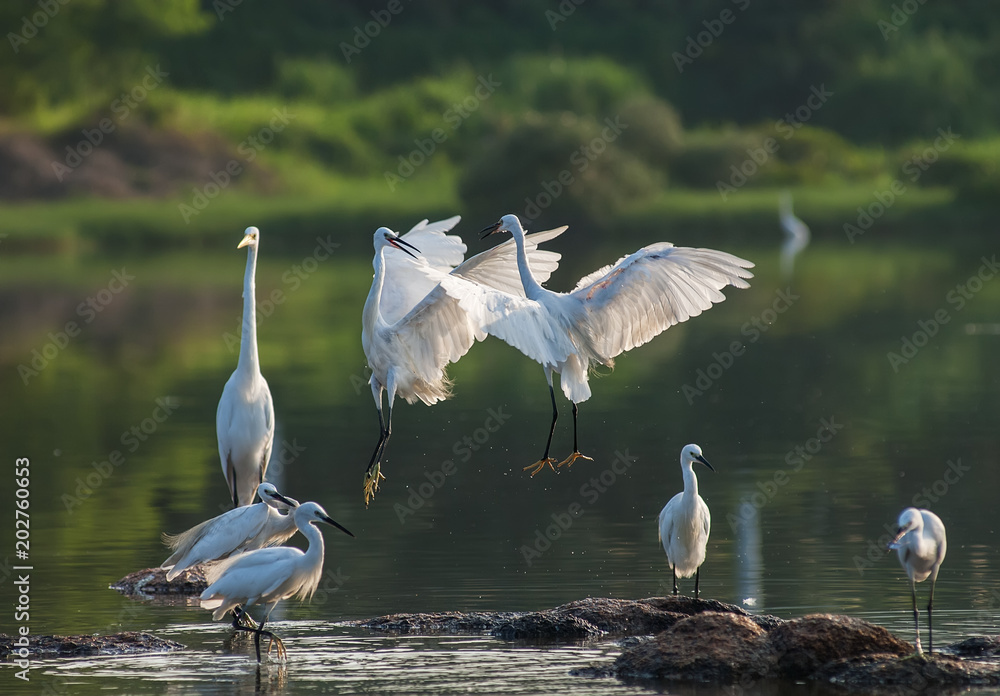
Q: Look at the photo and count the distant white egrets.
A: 1